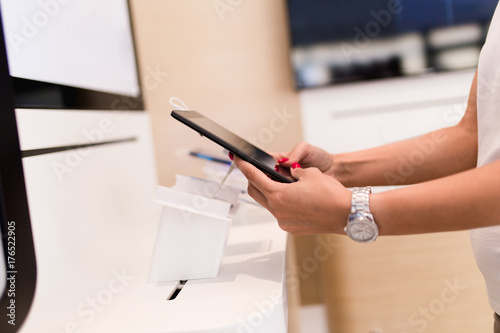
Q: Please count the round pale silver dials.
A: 1